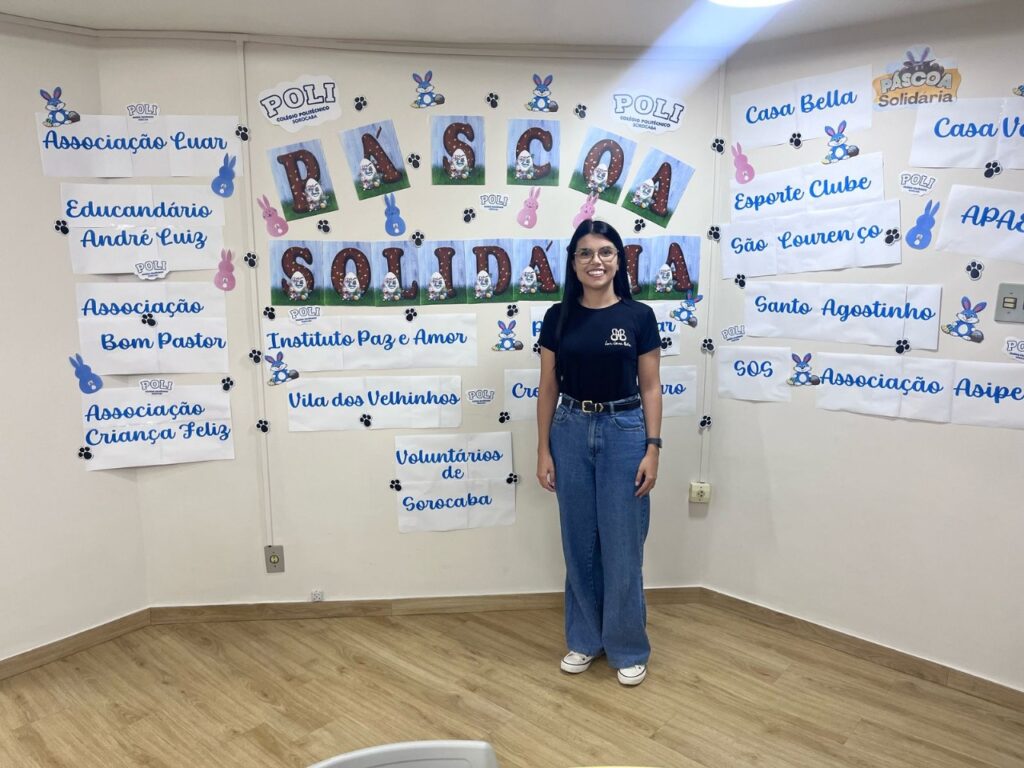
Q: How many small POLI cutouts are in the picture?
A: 9